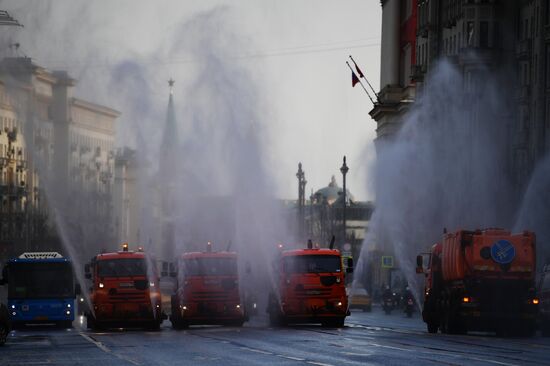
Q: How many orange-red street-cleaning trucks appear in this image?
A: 4